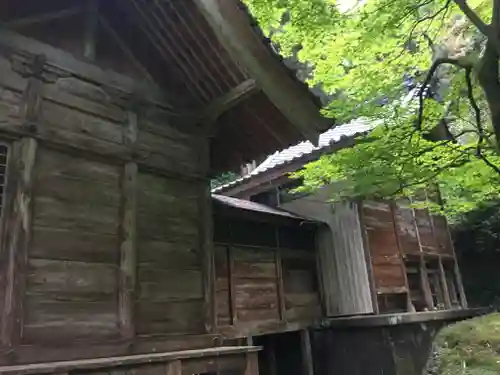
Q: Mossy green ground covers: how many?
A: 1